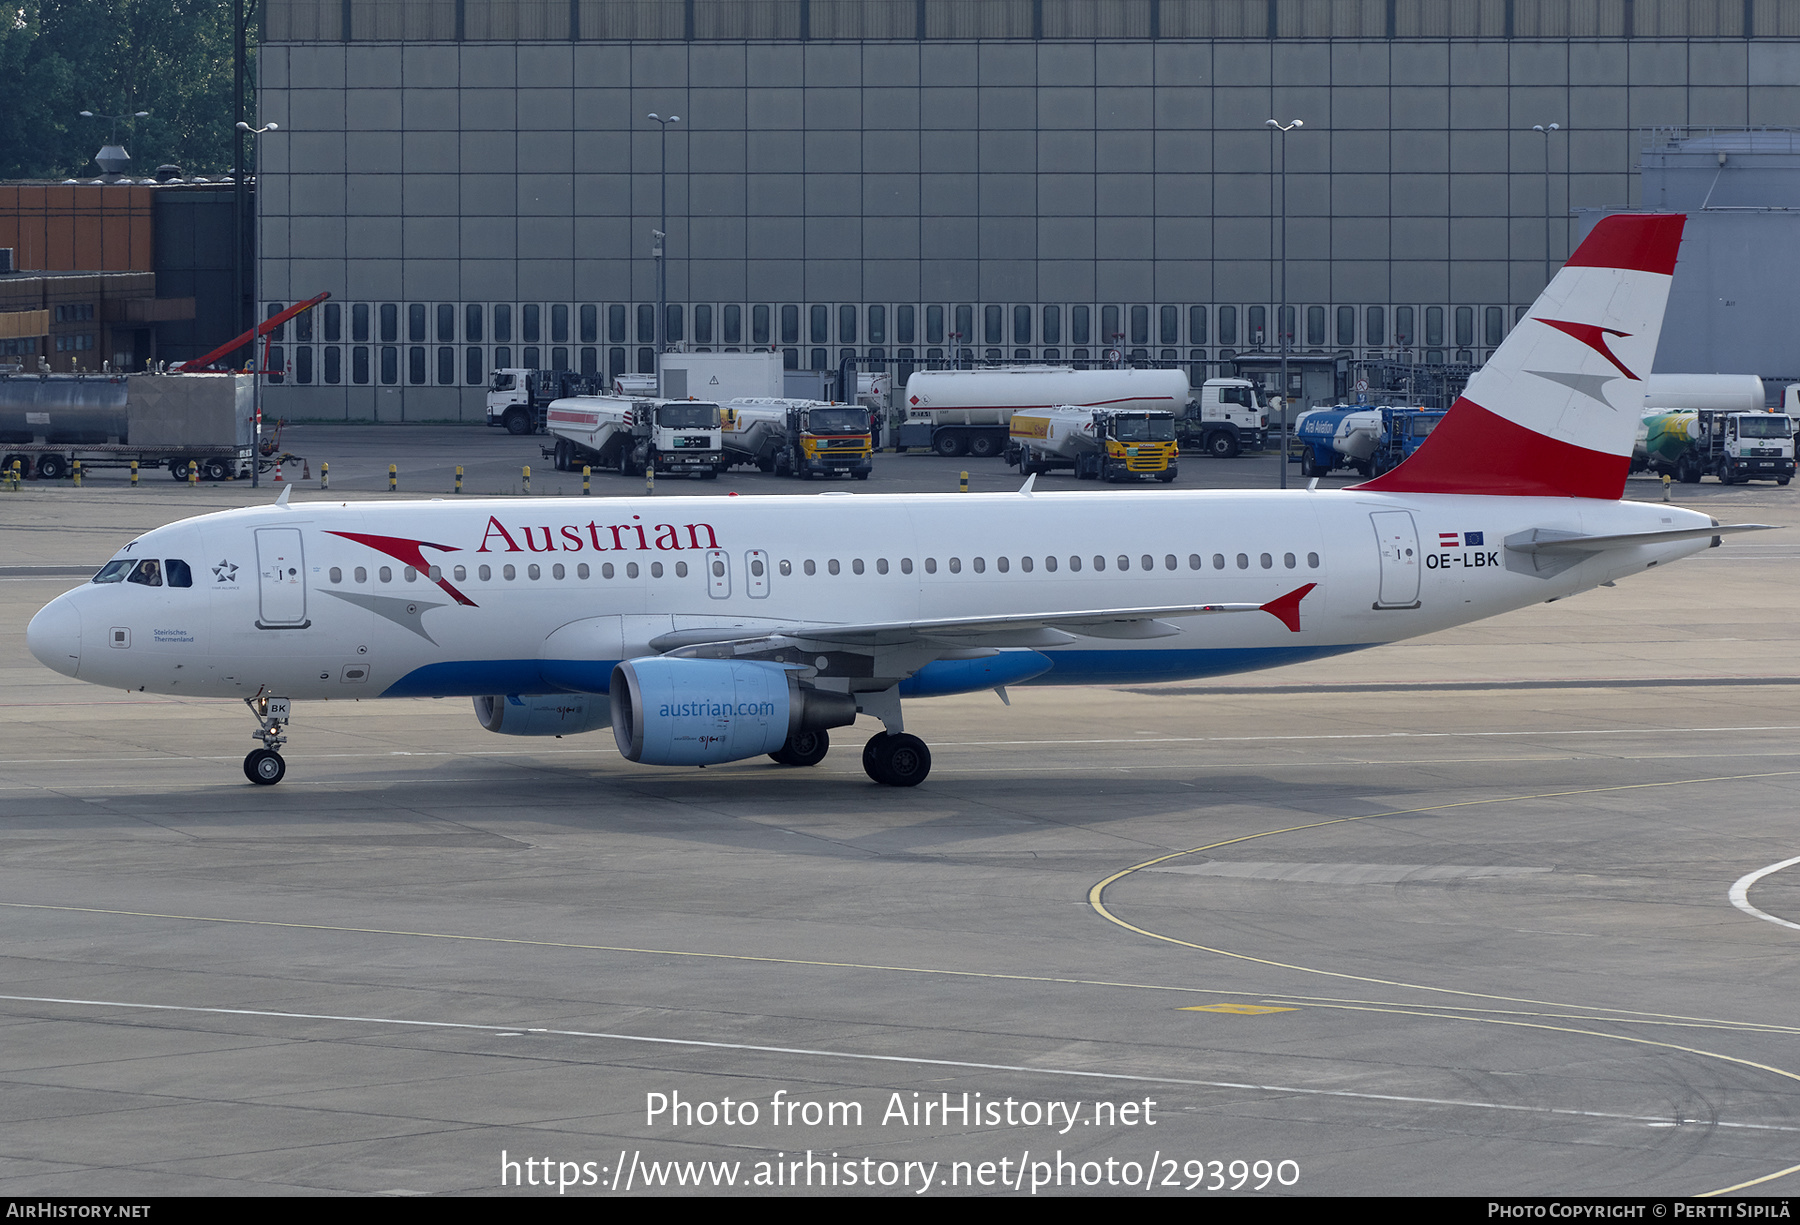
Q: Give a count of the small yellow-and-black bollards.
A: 12